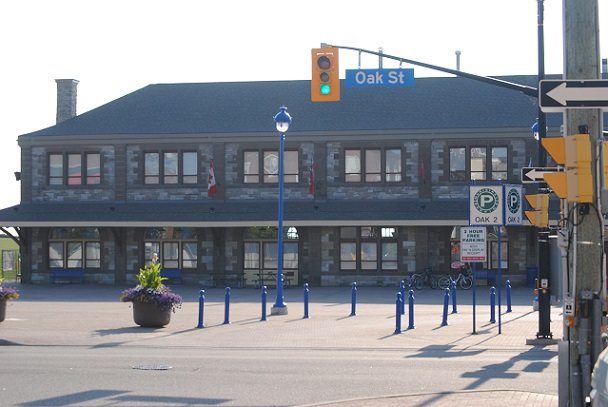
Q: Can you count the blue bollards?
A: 12